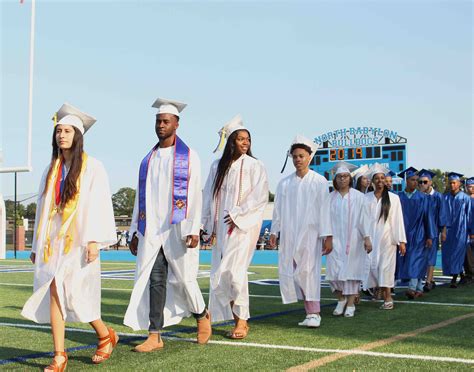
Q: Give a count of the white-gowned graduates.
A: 7